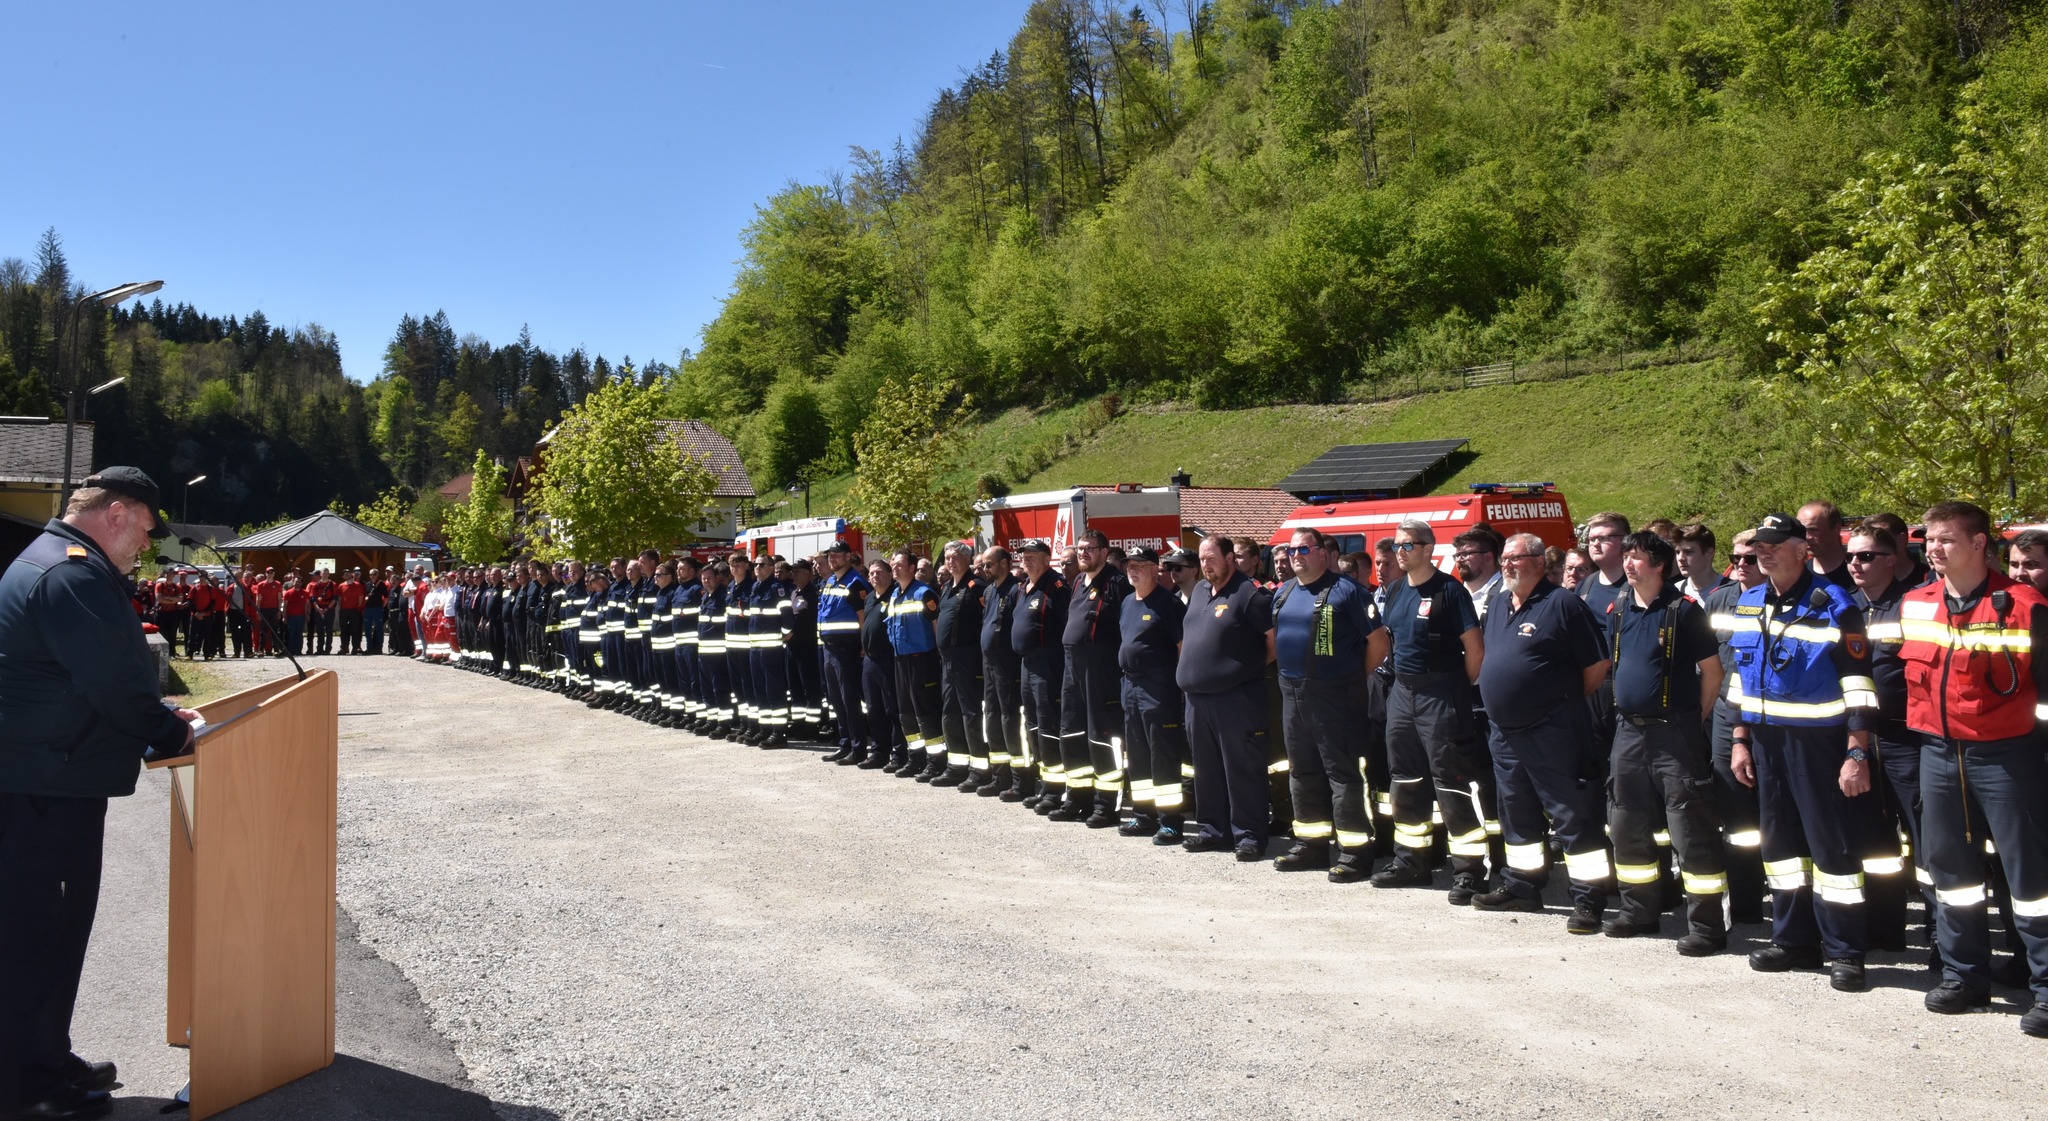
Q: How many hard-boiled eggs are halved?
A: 0